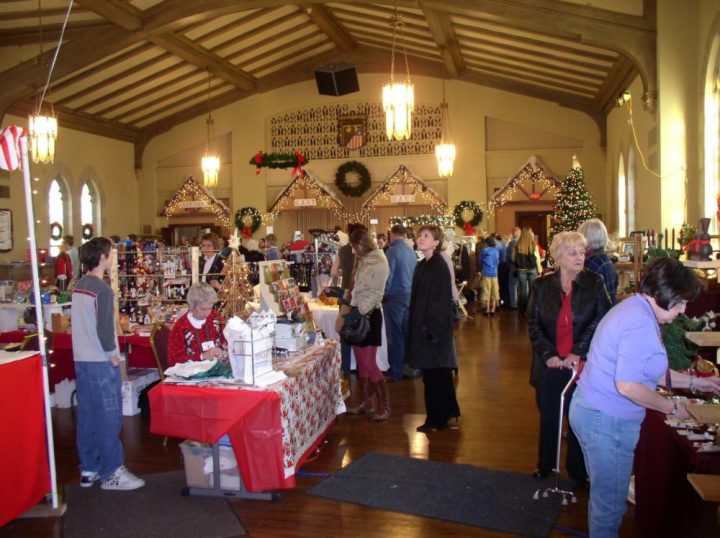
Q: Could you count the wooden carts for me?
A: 0